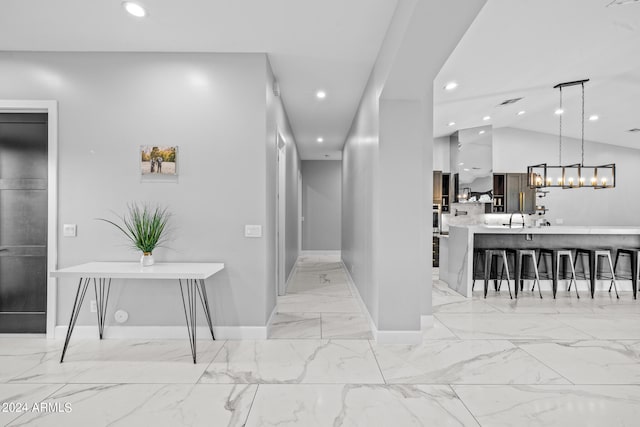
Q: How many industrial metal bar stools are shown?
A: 5